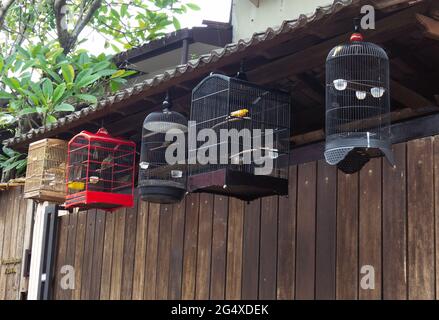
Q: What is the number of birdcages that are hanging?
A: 5